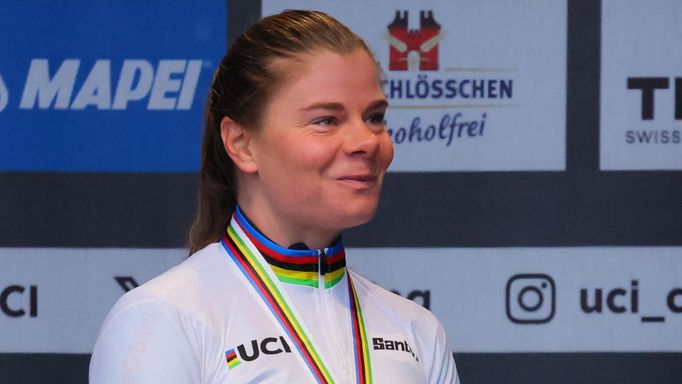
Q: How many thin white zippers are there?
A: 1